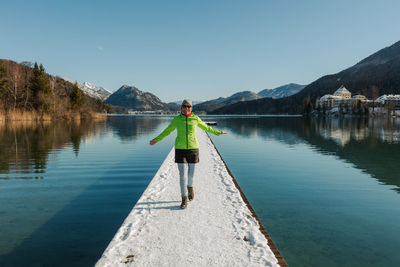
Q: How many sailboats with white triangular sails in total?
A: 0